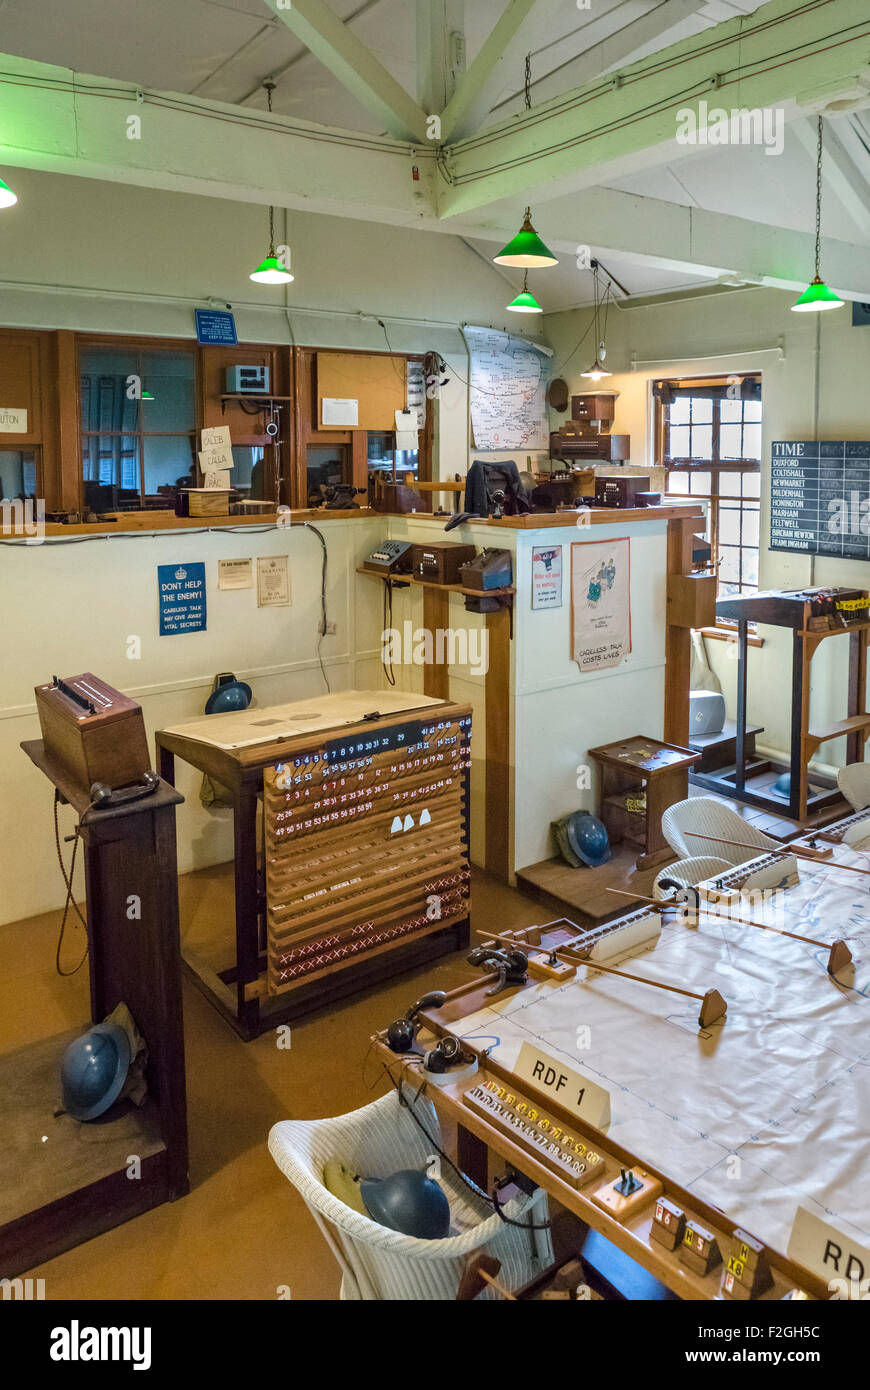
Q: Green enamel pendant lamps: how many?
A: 5